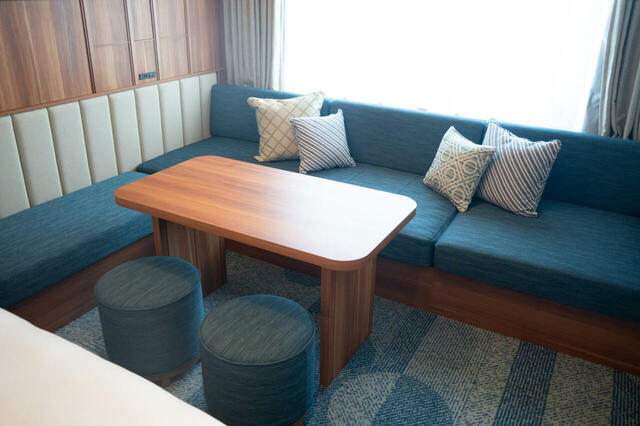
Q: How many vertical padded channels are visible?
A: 9